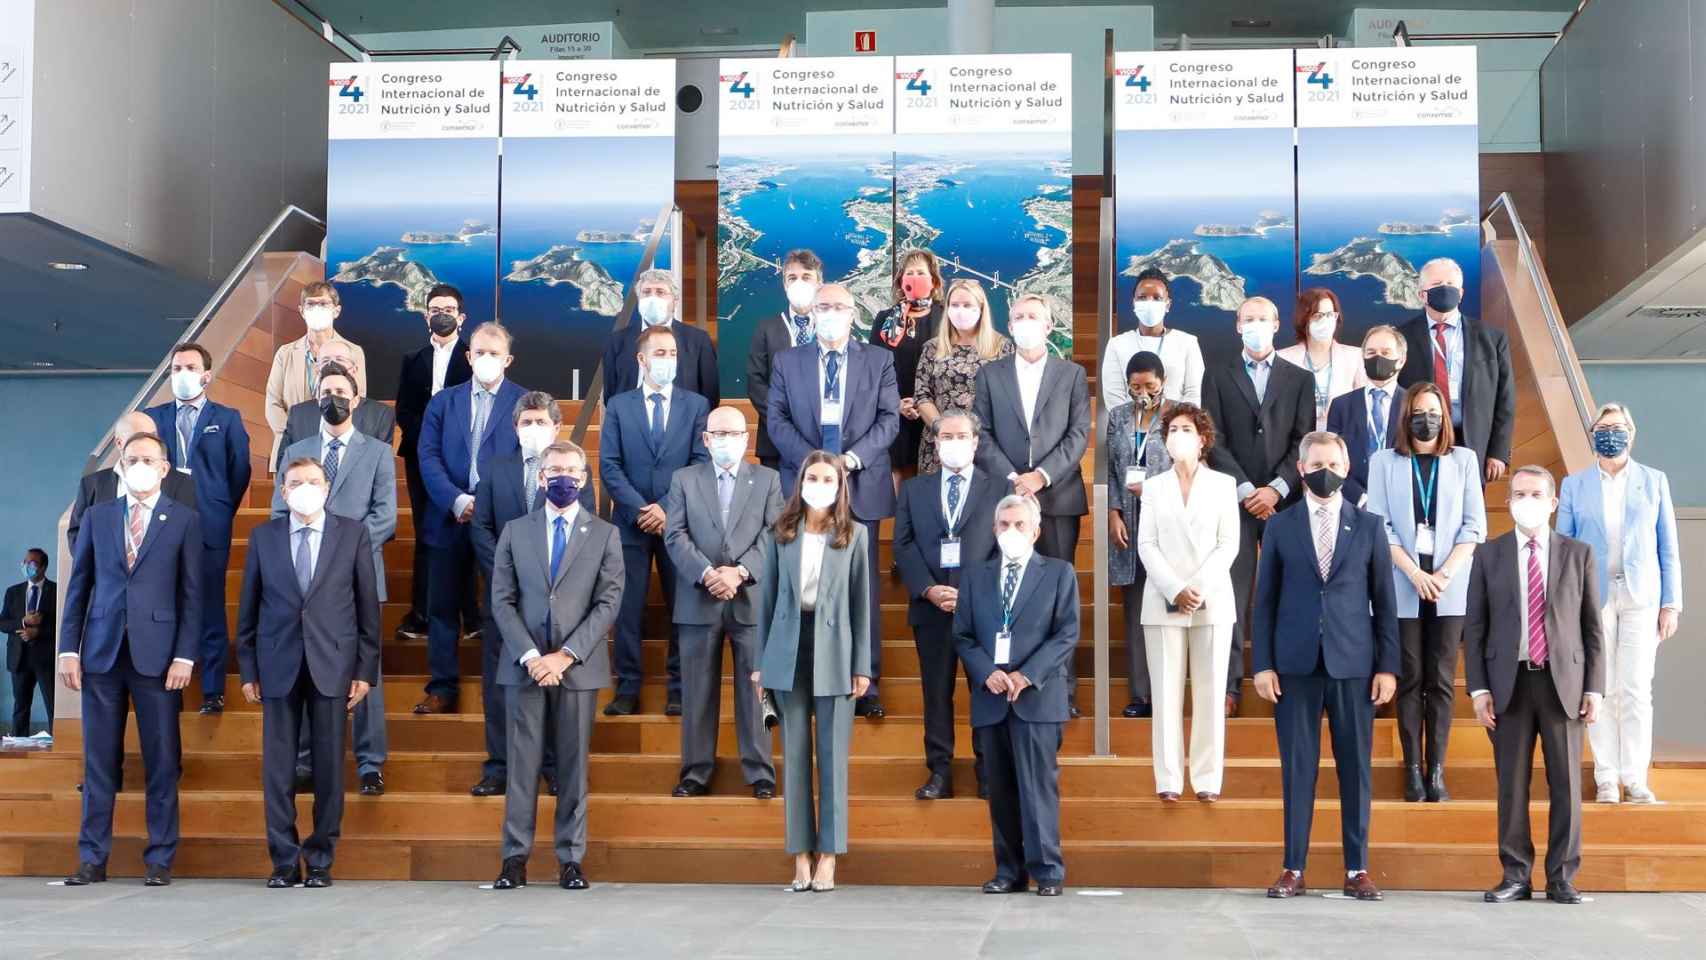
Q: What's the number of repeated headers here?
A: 6